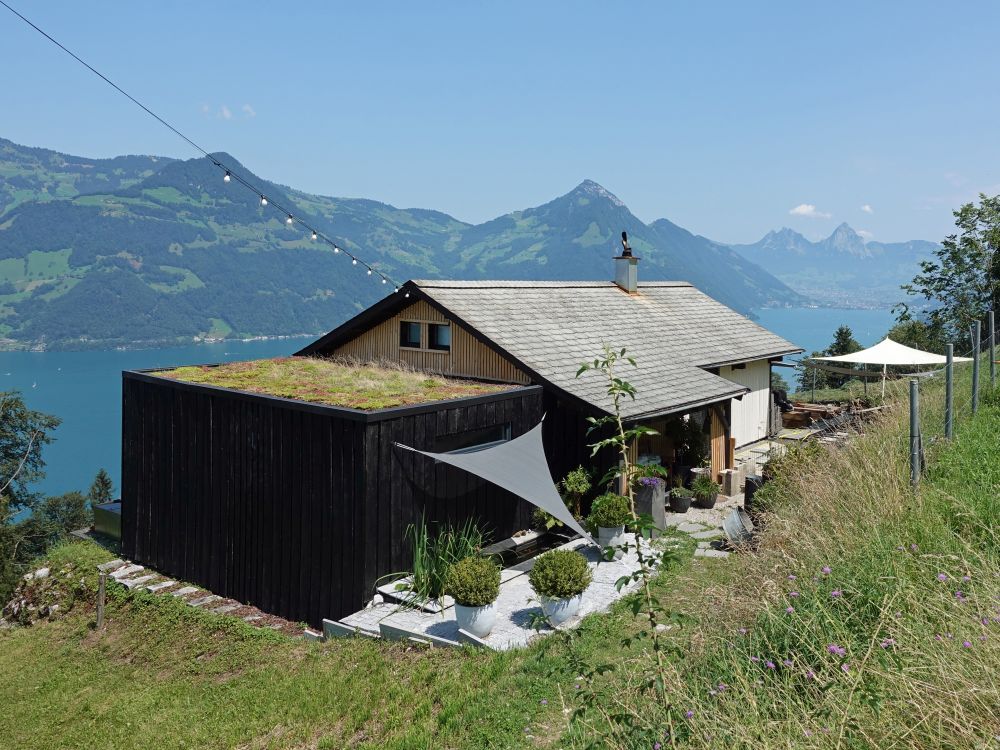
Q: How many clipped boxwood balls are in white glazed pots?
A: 3